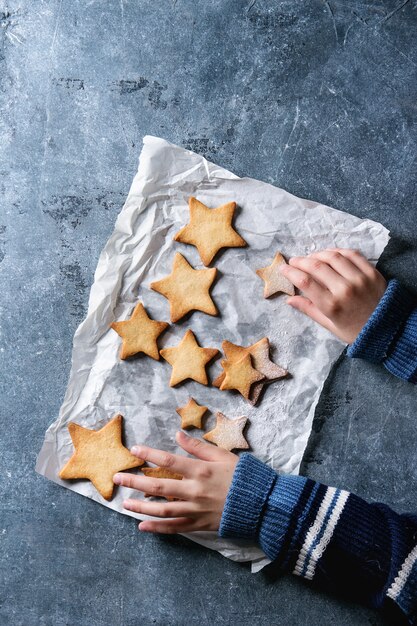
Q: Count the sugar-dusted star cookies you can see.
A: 3